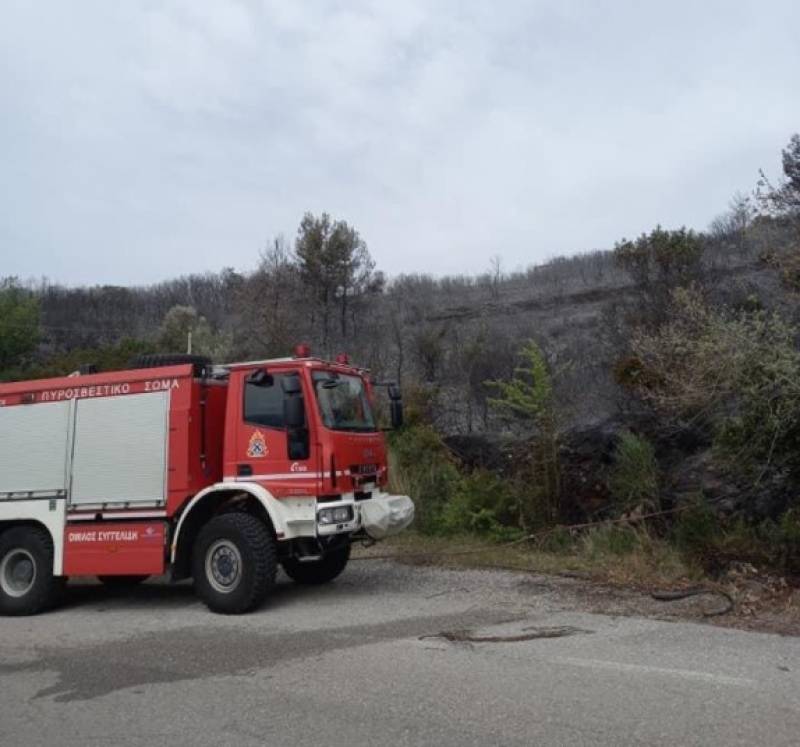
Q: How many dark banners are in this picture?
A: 0